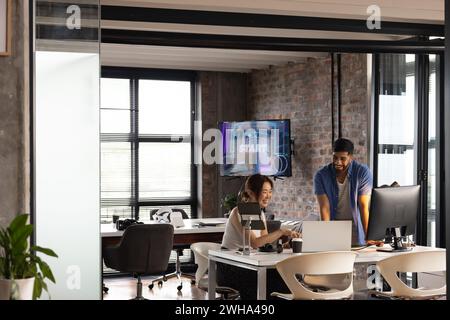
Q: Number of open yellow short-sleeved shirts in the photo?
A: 0